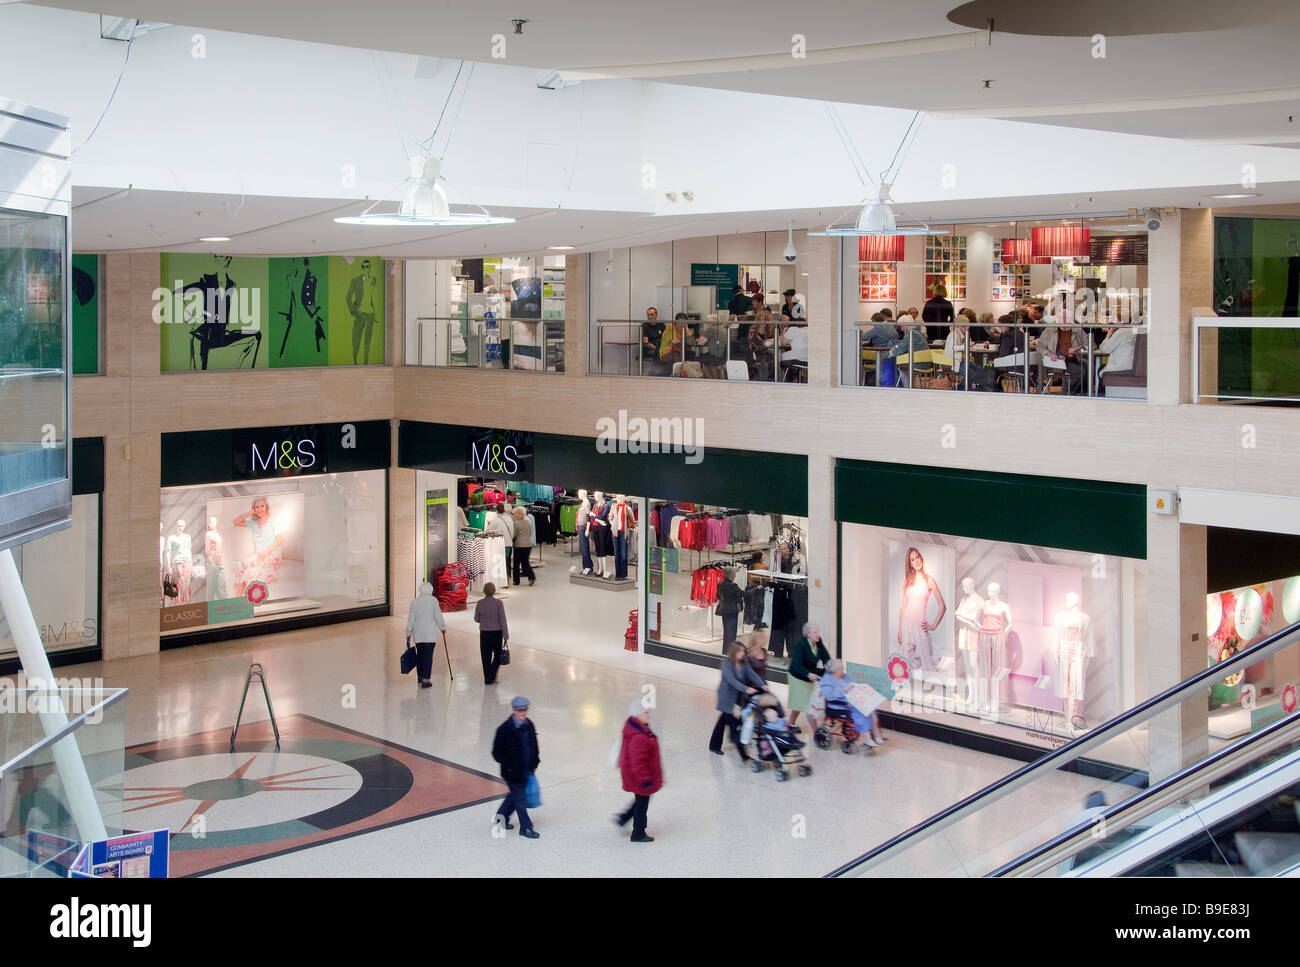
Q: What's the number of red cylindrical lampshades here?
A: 3